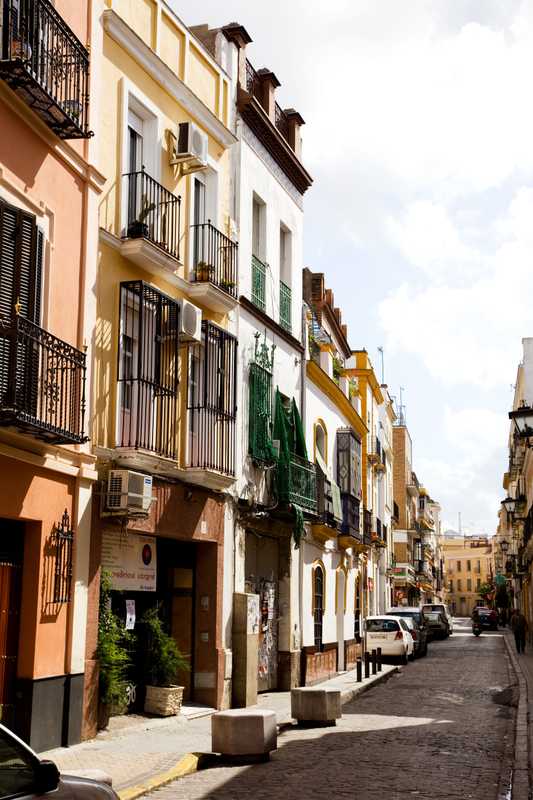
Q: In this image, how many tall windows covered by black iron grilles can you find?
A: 2